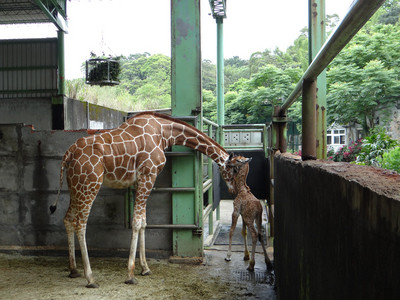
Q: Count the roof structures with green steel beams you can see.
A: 1